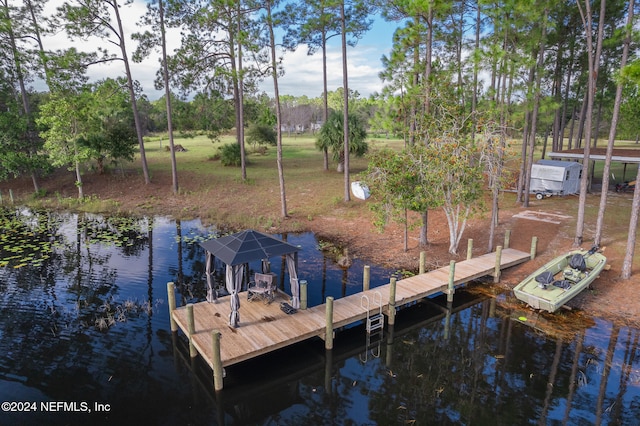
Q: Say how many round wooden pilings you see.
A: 13